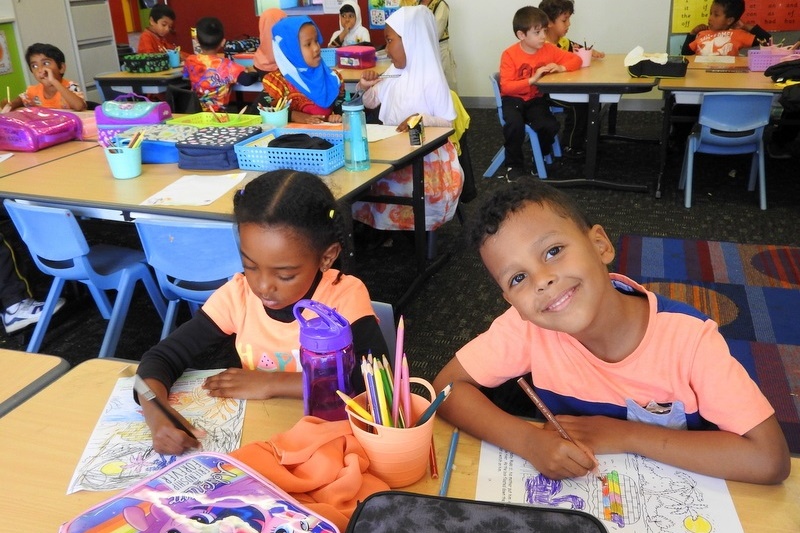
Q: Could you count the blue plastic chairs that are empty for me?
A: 3